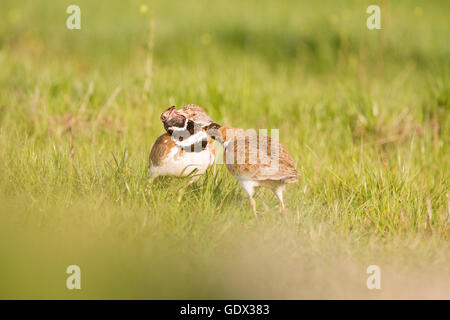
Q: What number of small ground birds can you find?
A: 2